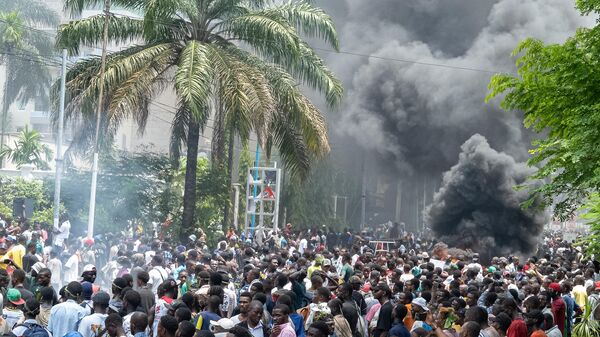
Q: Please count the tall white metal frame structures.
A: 1